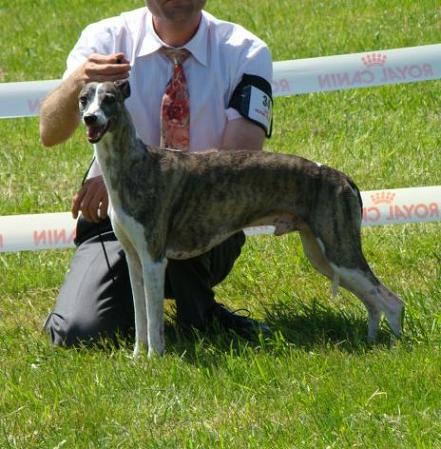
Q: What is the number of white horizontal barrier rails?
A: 2